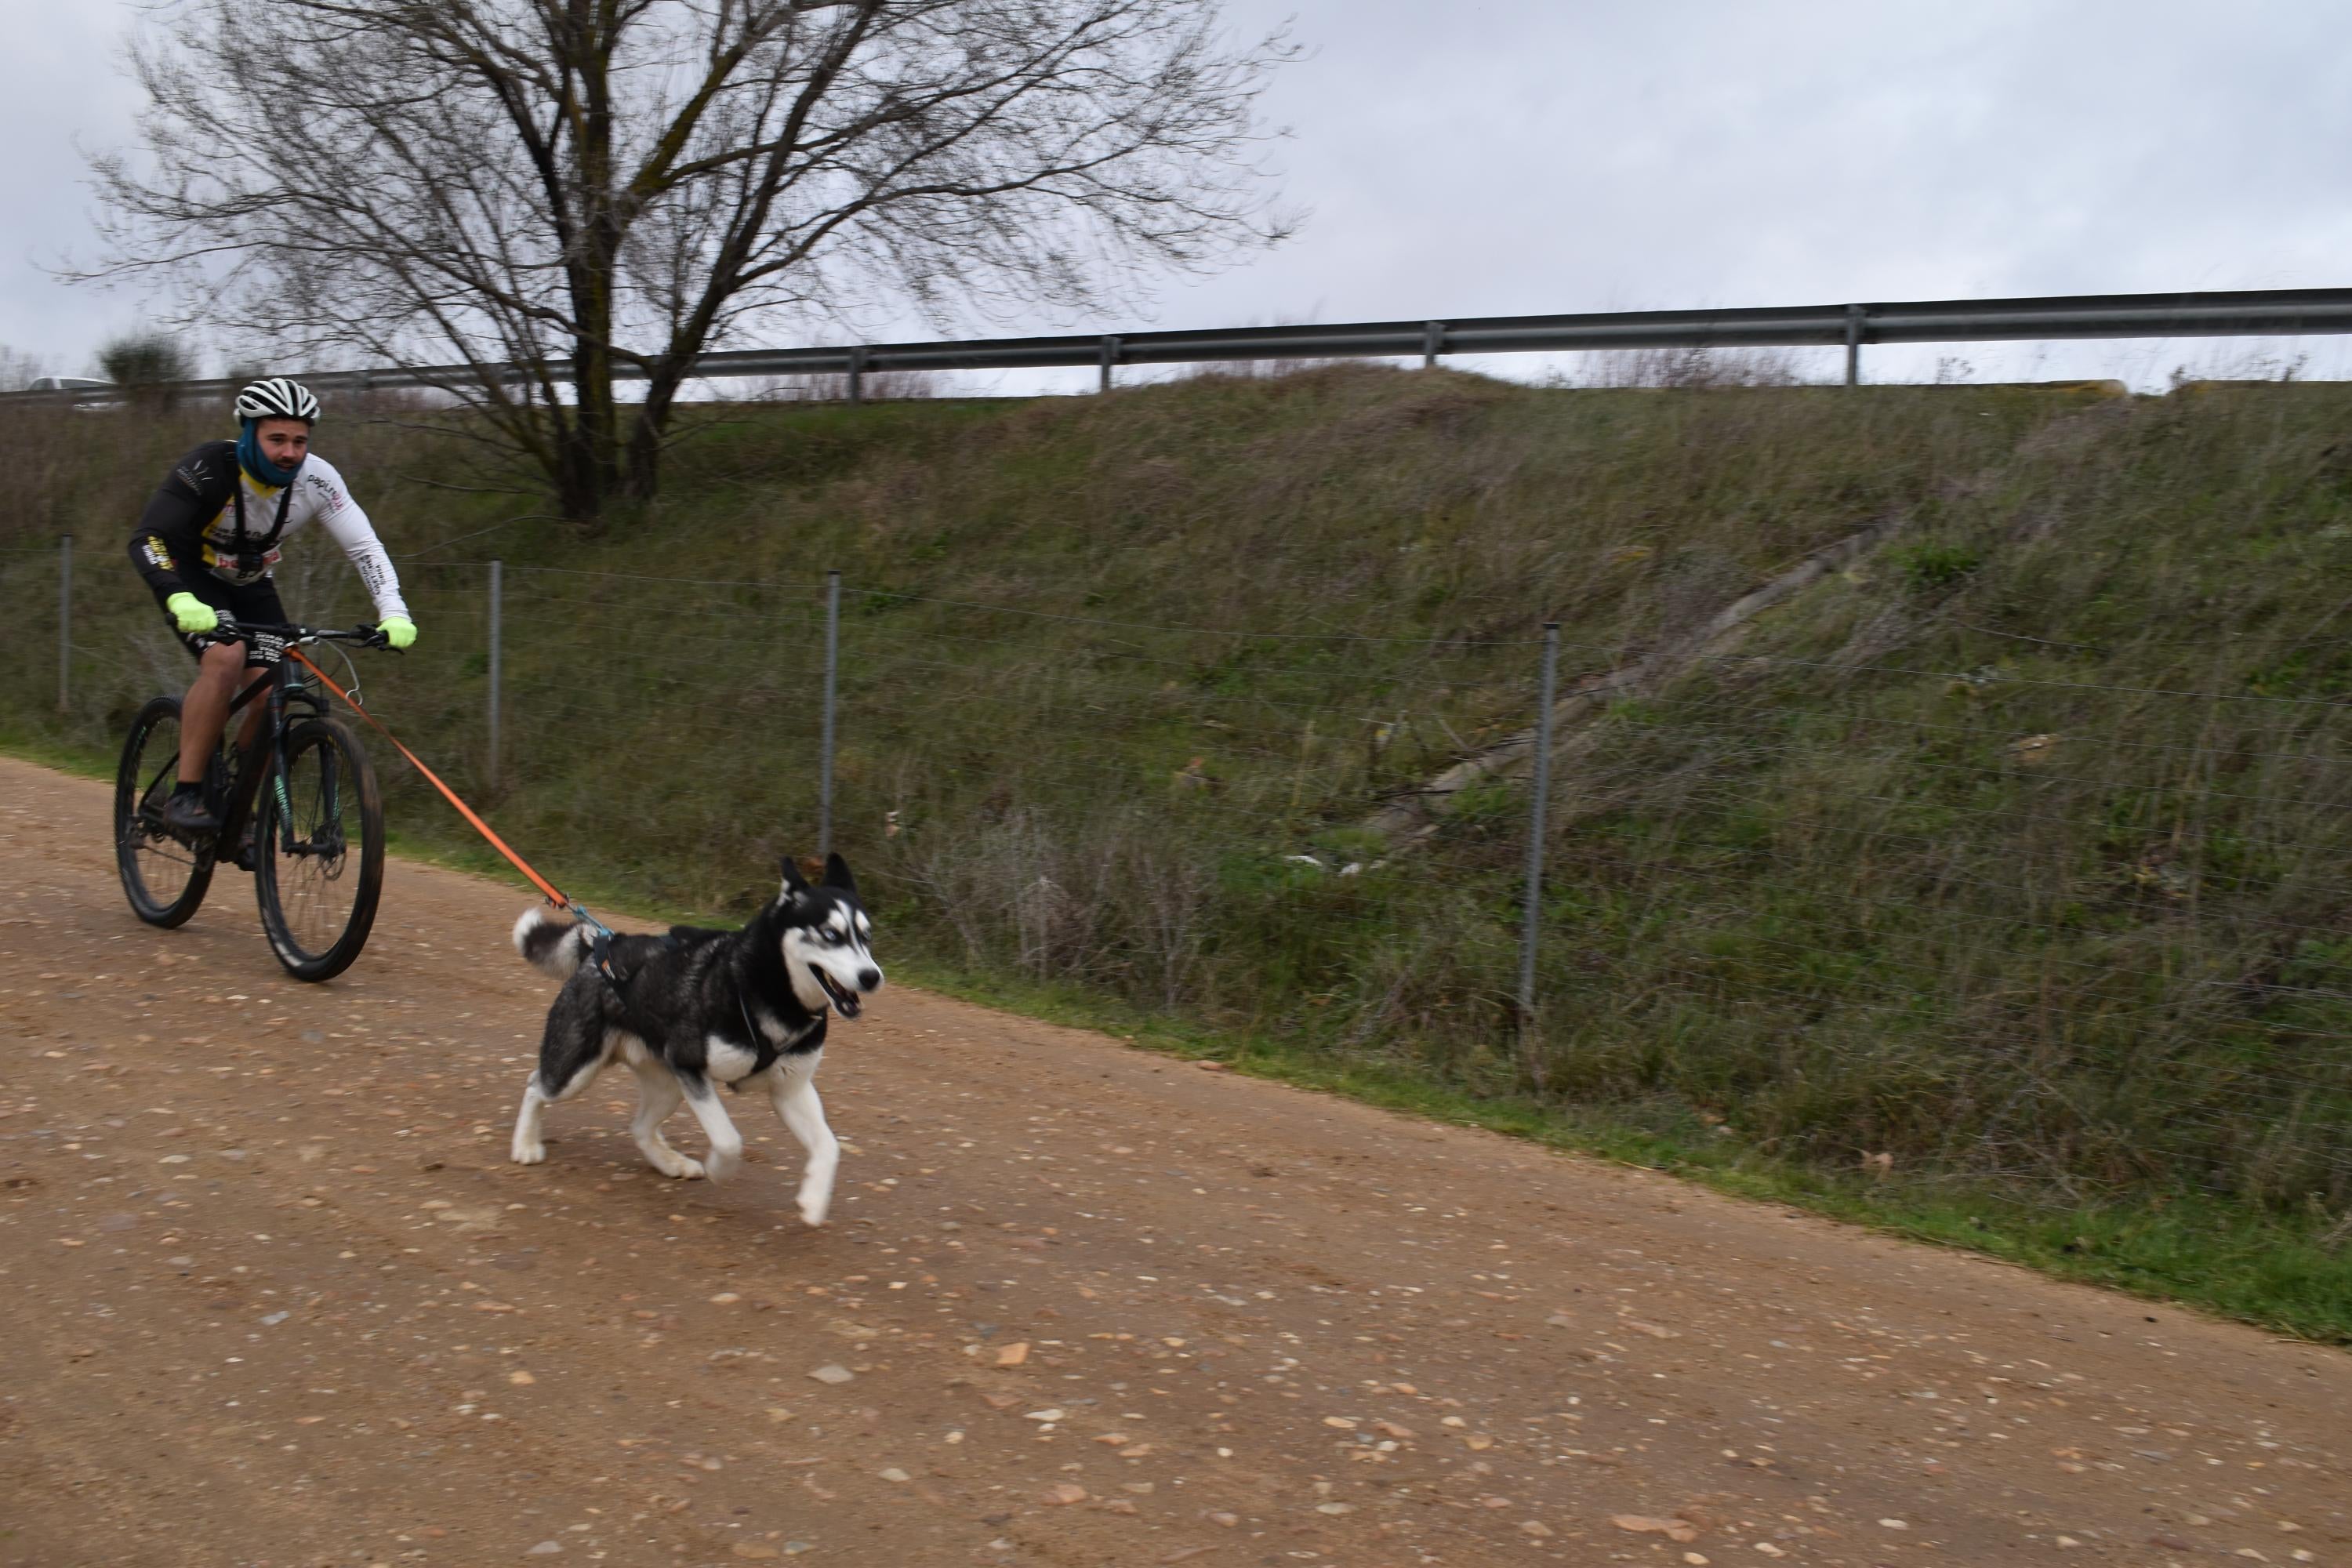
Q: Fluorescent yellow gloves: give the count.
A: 2